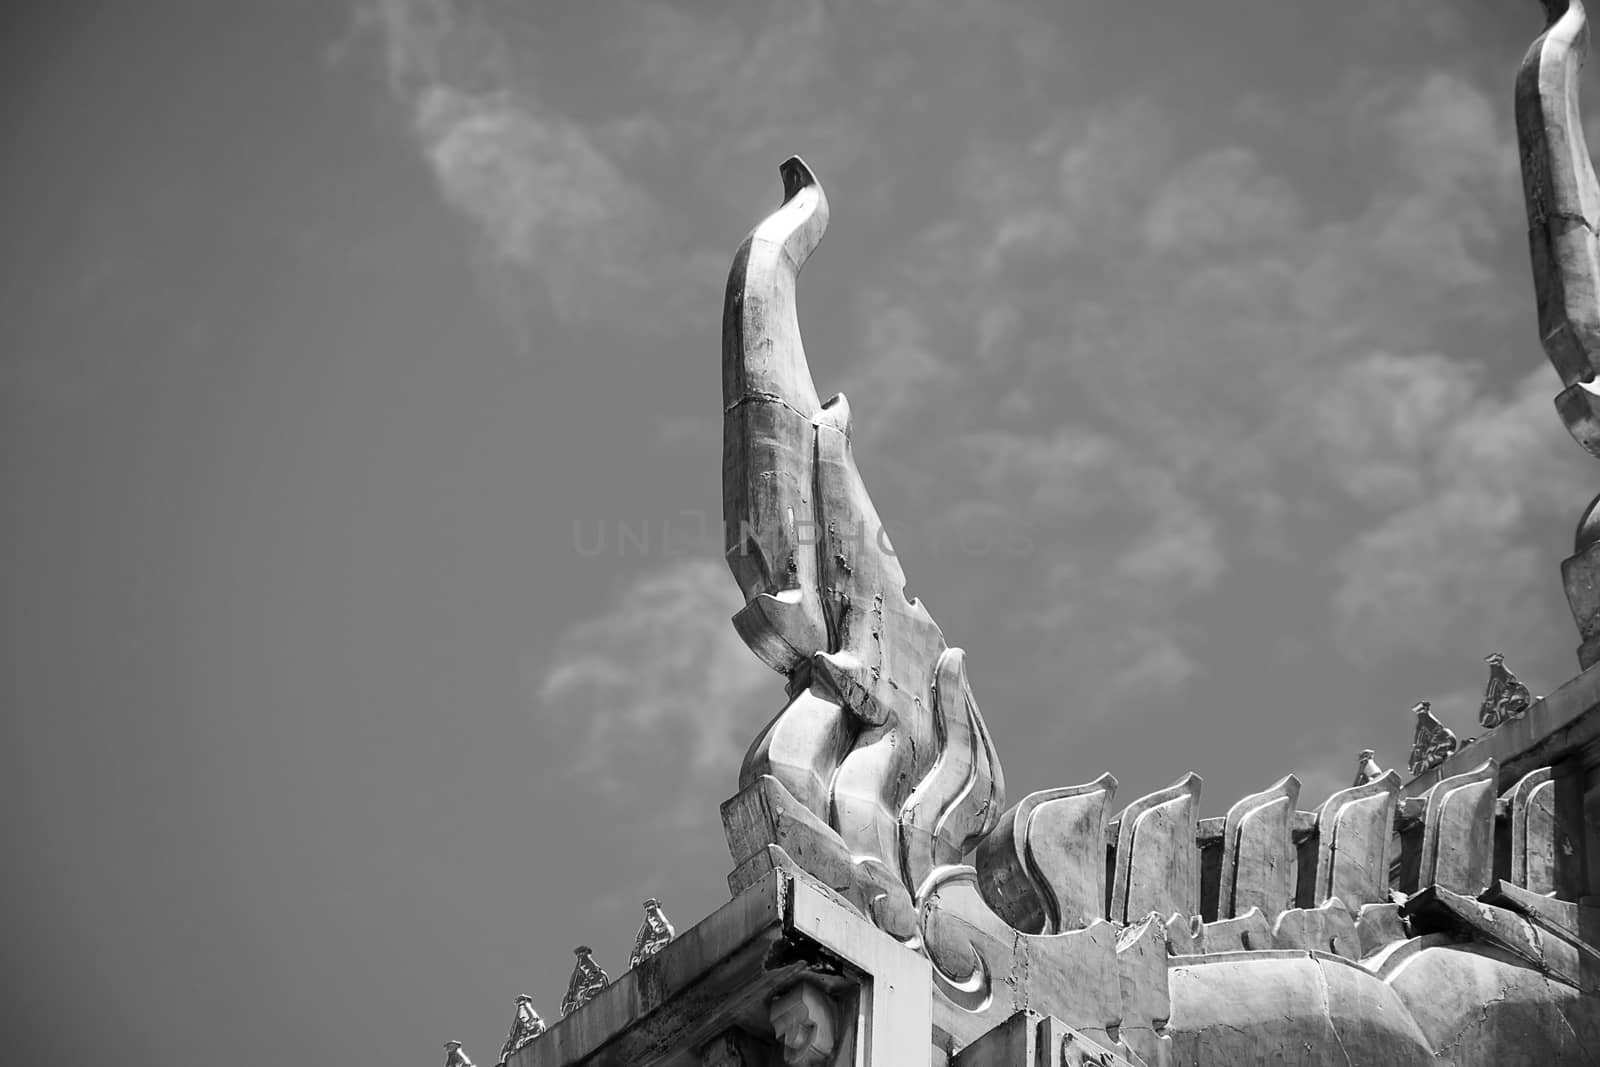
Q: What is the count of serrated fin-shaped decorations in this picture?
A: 6